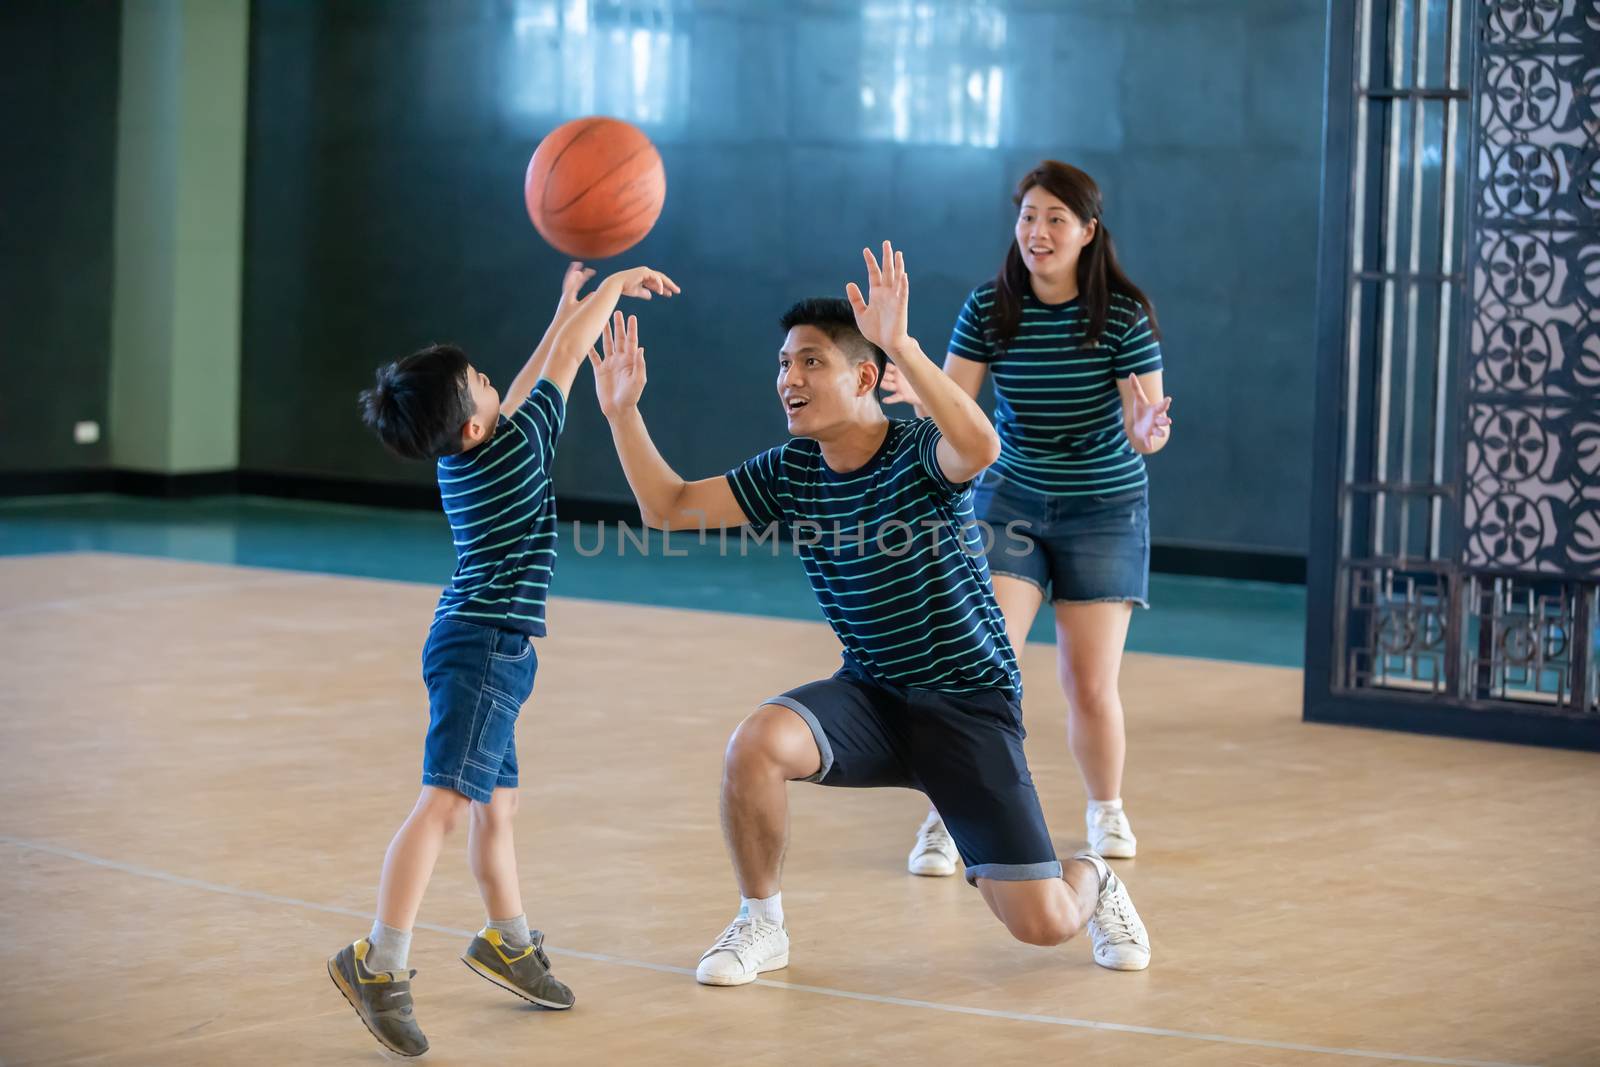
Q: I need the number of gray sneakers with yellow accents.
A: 2